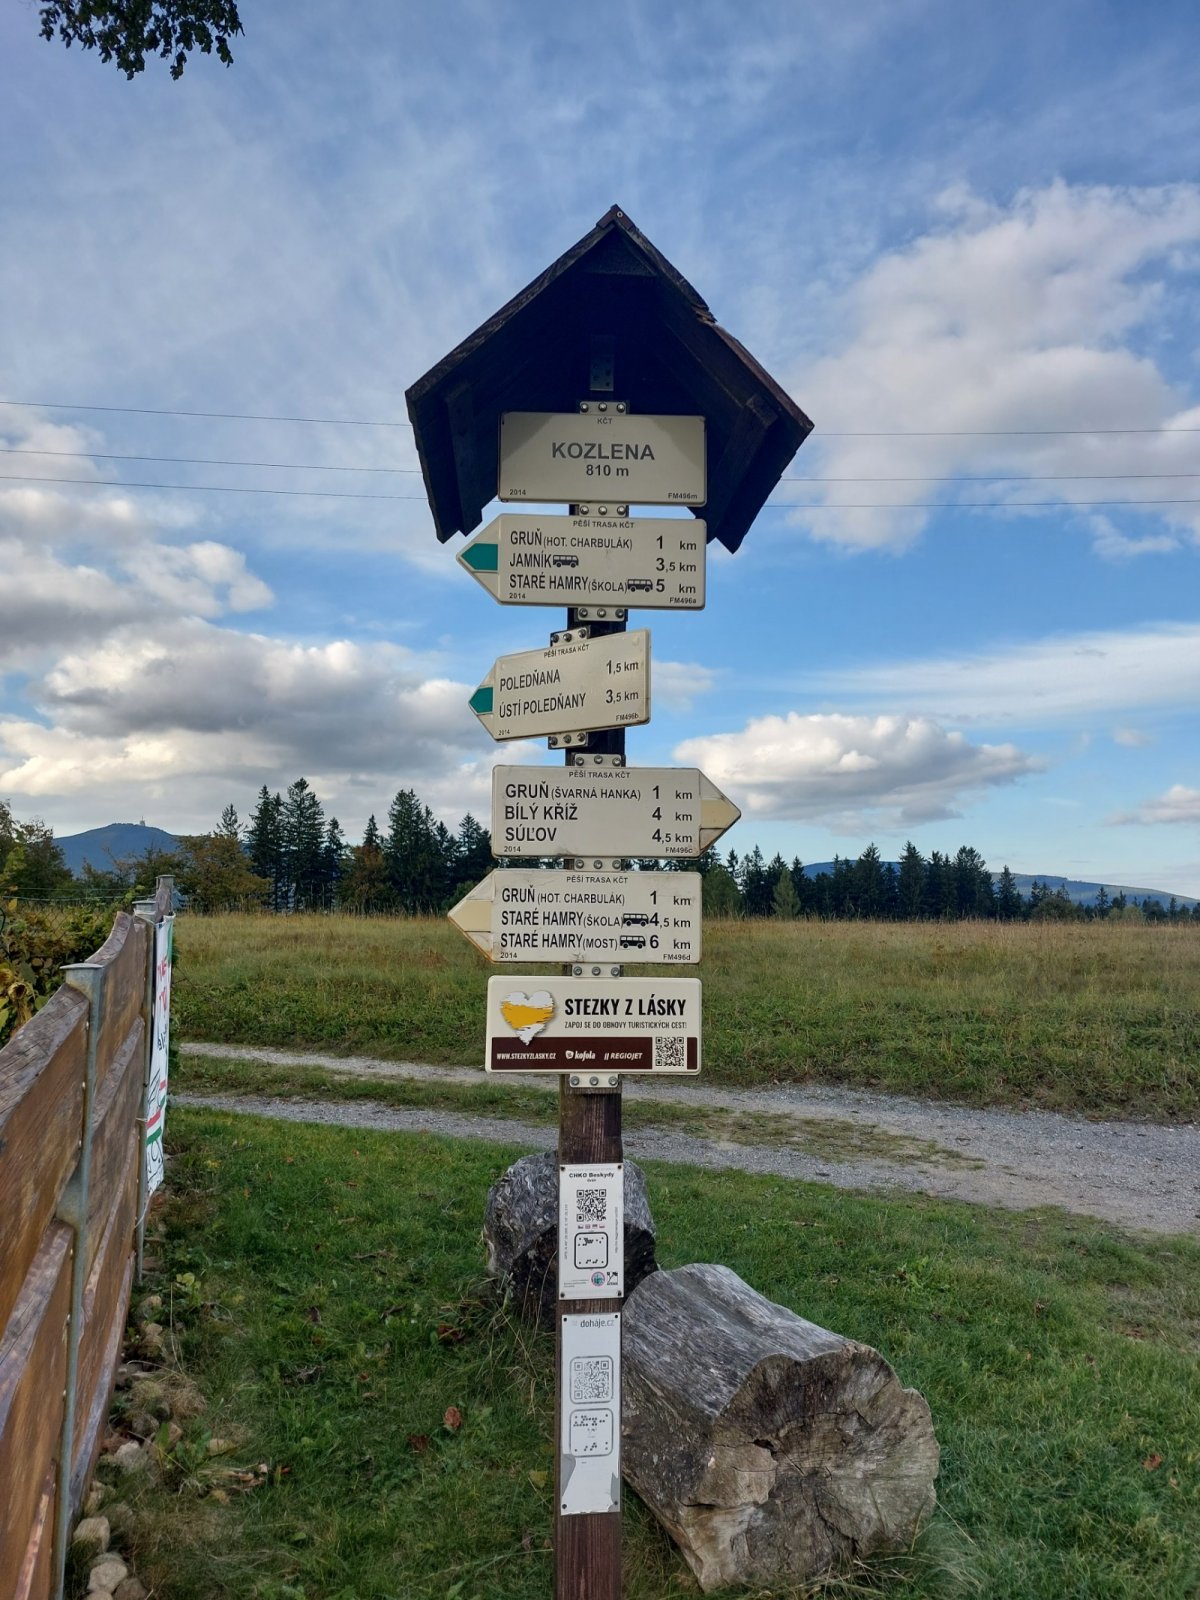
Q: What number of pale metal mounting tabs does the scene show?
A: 9